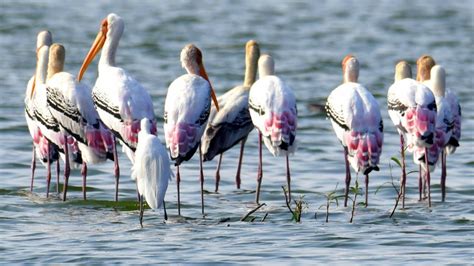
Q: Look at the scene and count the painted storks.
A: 11